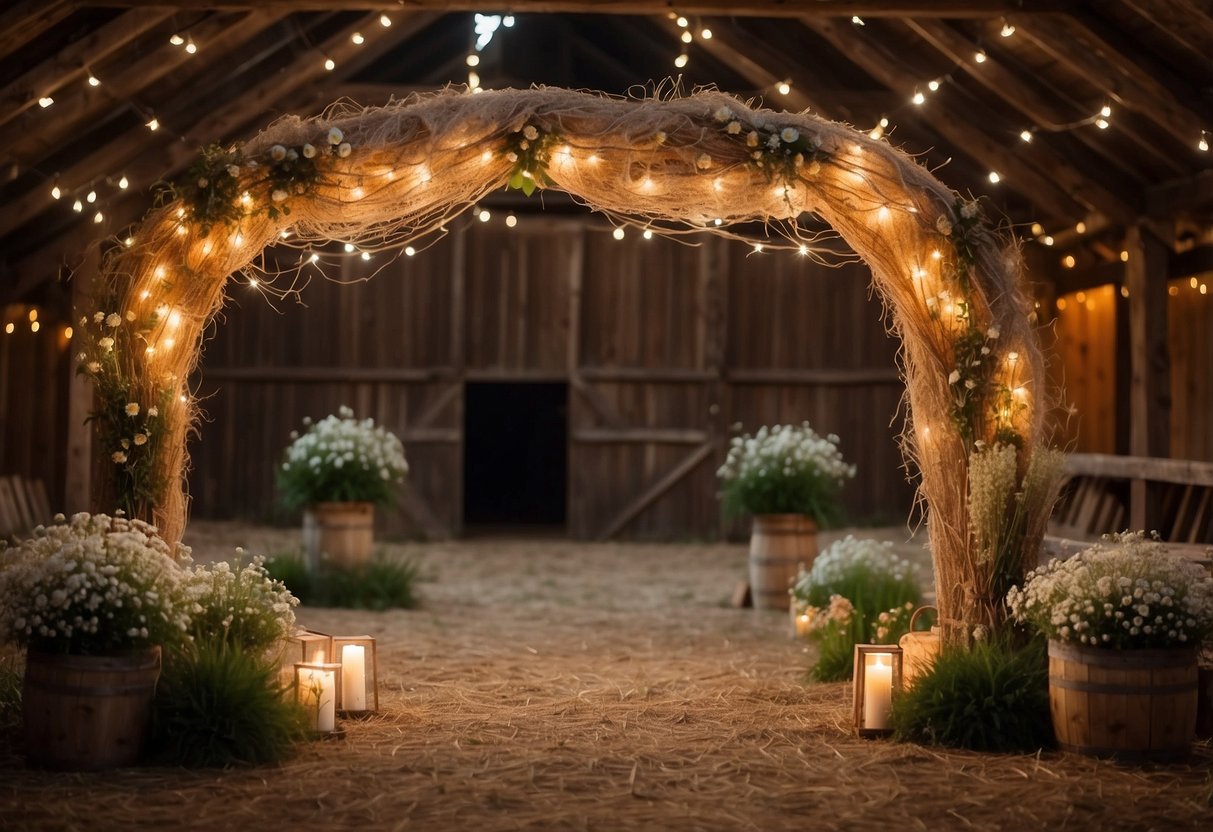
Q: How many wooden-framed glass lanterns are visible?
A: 4